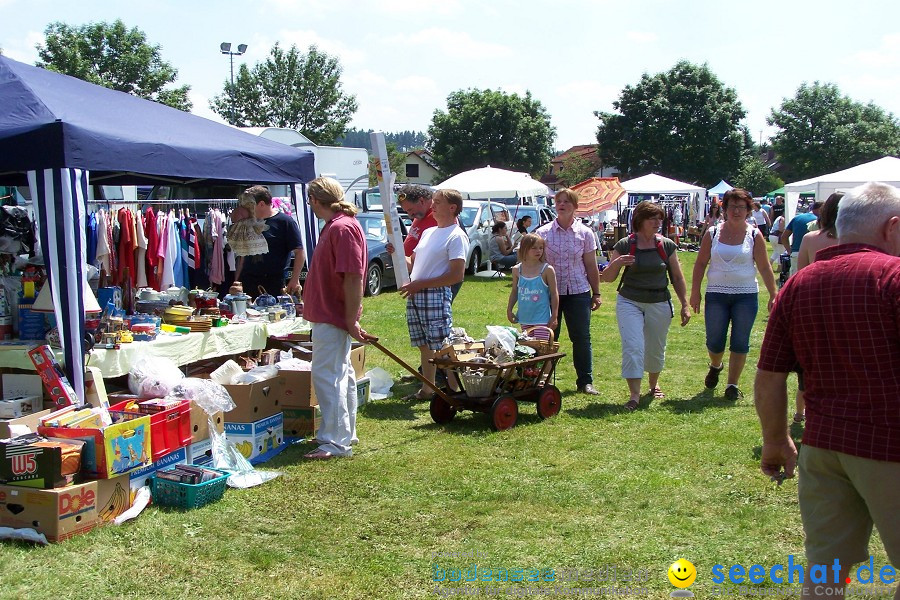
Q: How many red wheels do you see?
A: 3